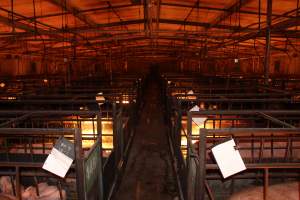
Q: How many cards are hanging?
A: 2